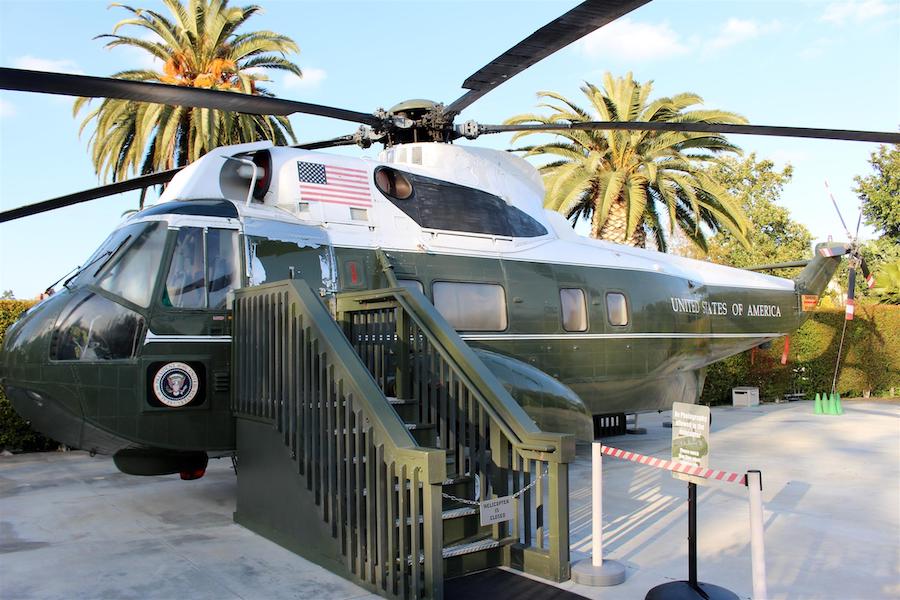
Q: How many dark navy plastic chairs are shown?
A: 0